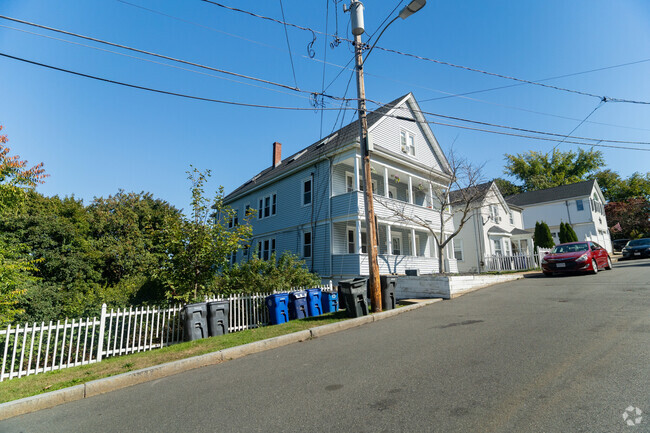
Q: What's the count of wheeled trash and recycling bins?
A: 8